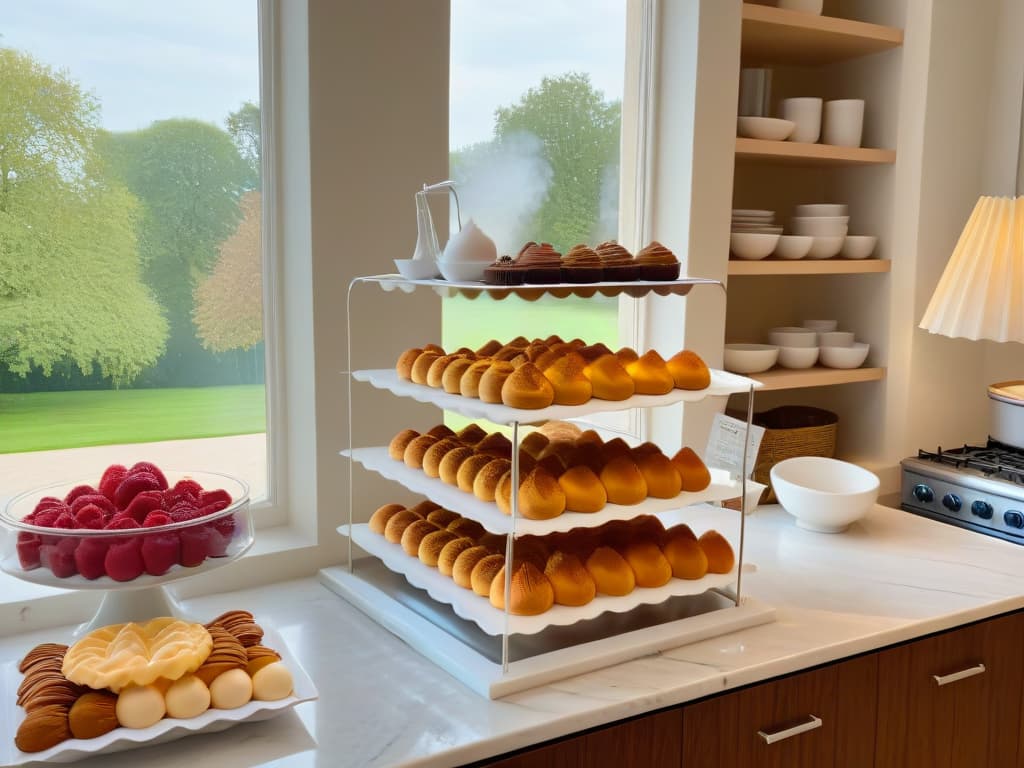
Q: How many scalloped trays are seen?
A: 5